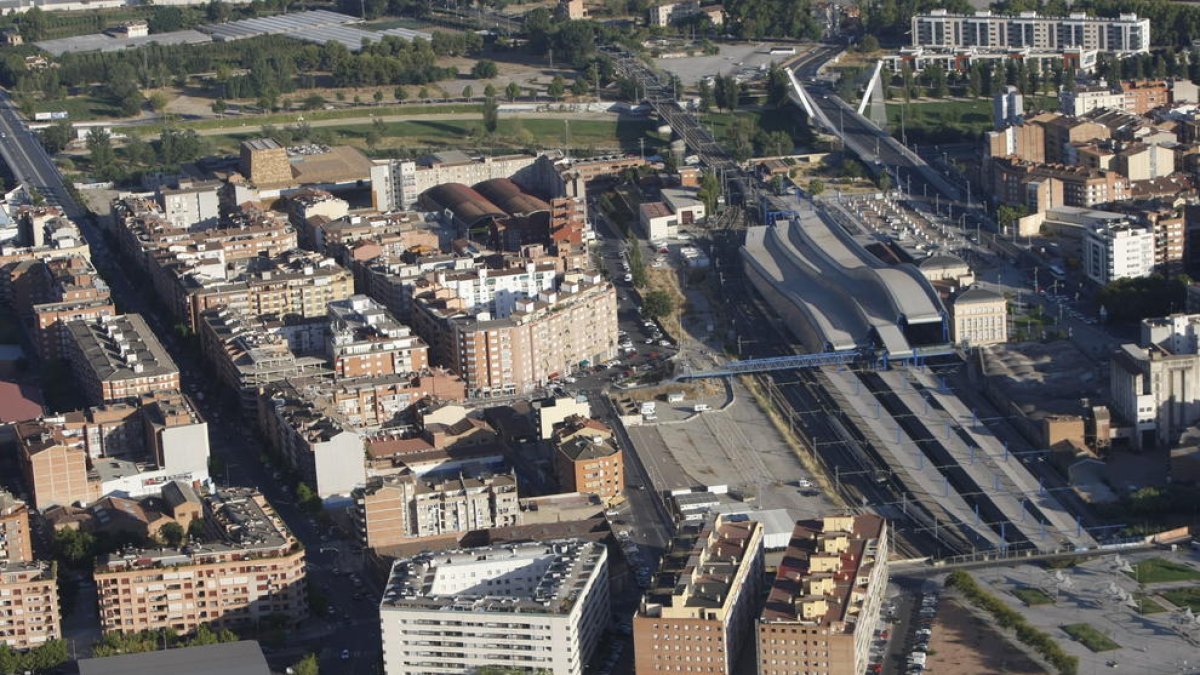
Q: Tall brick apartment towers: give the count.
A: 2